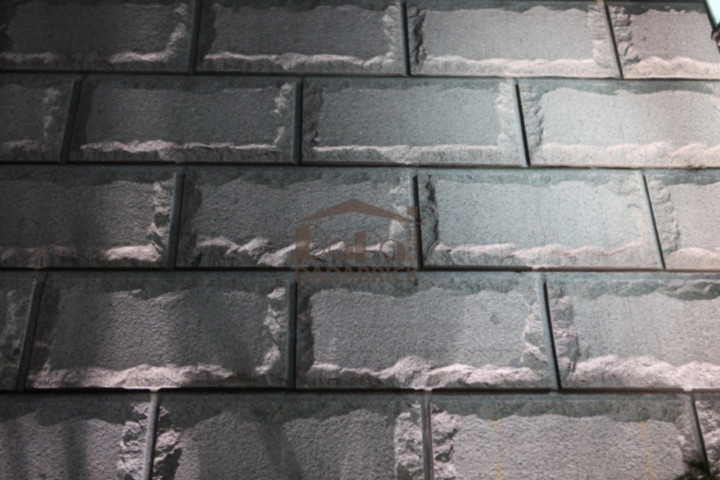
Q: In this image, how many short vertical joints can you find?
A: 15